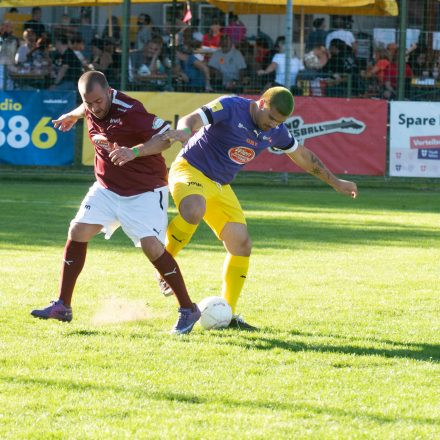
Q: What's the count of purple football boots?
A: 2